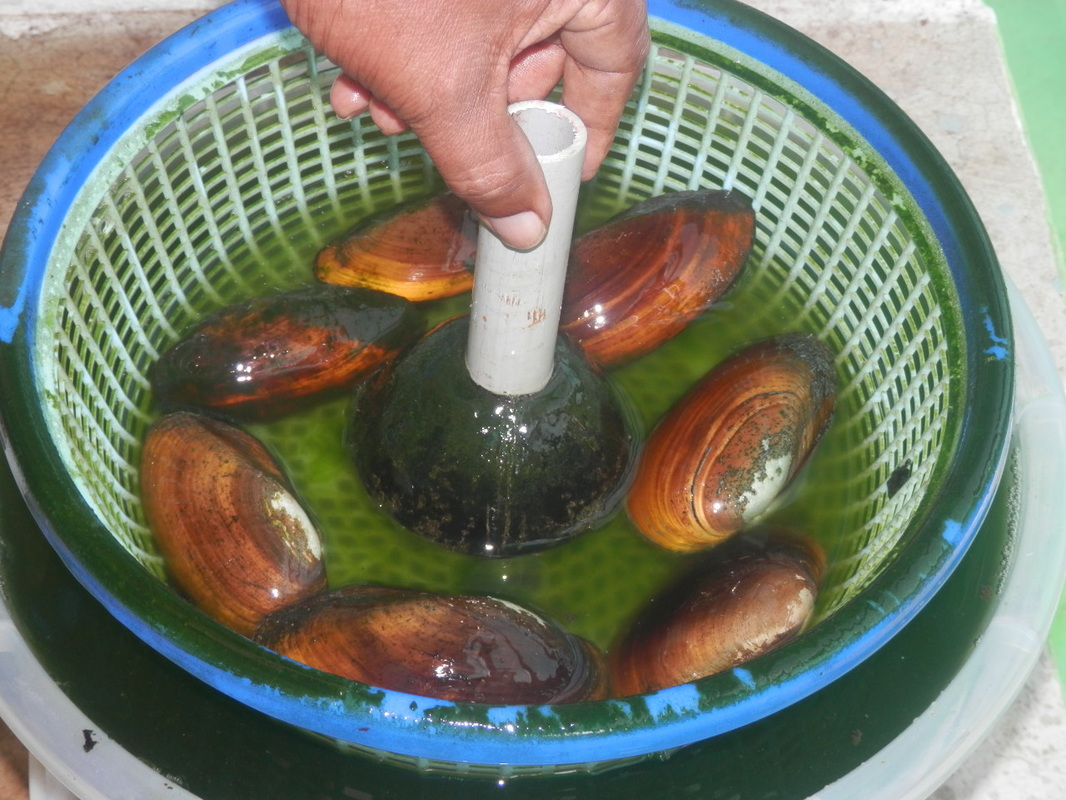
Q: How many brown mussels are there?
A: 7